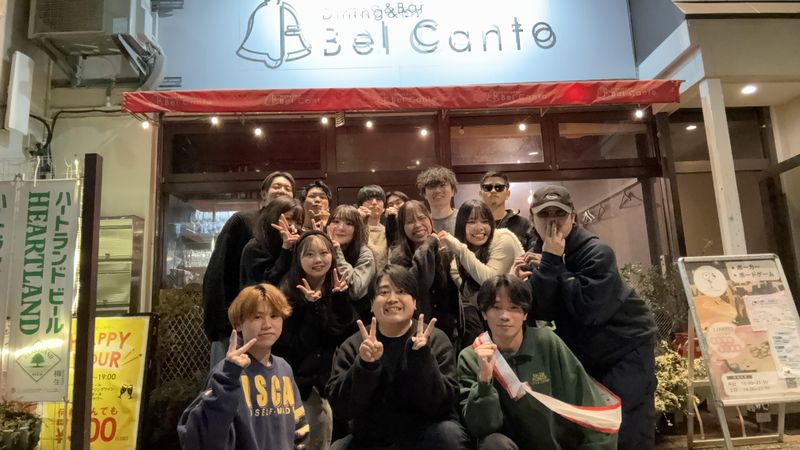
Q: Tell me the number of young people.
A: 15